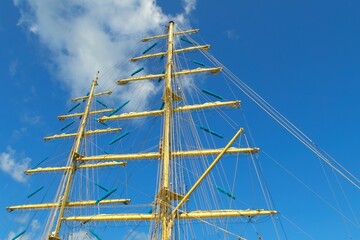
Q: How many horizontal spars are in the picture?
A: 11